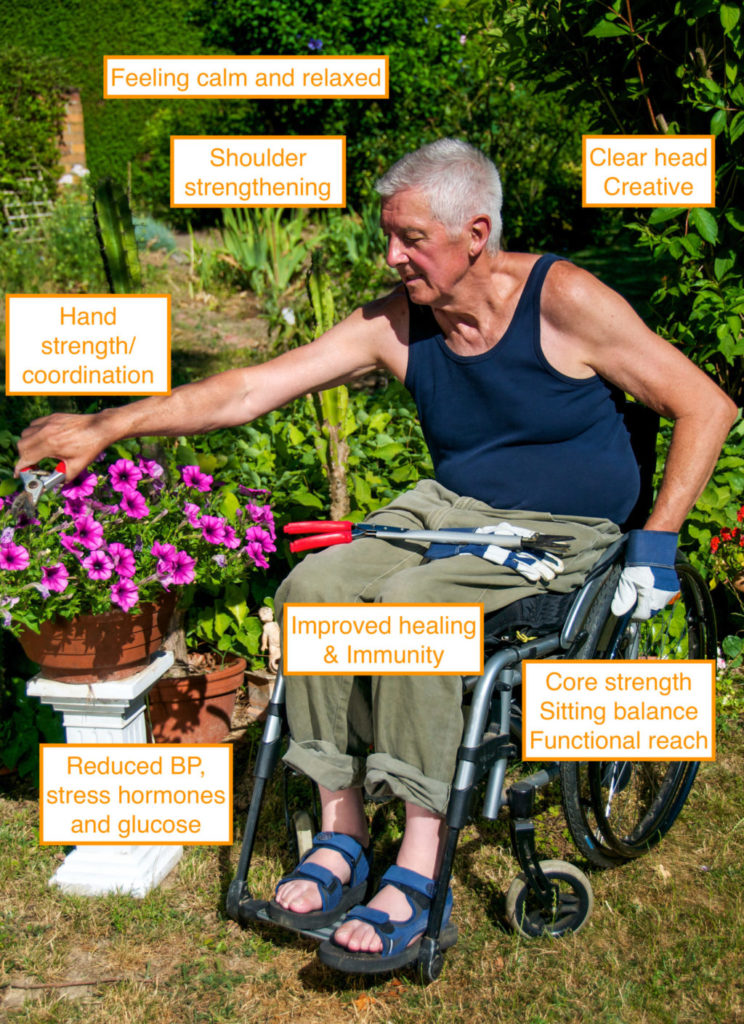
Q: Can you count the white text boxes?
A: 7